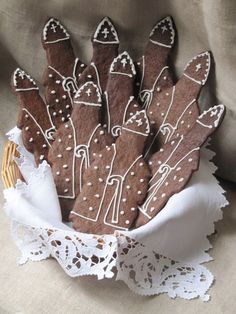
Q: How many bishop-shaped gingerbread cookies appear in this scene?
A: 9